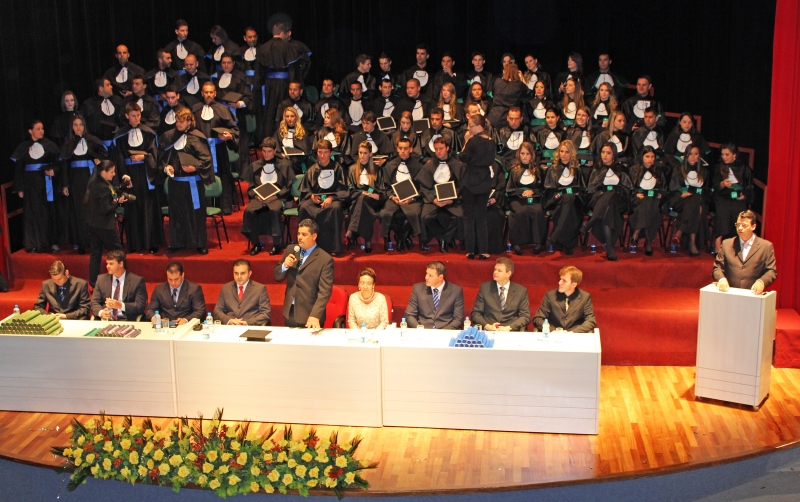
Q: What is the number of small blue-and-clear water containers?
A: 8